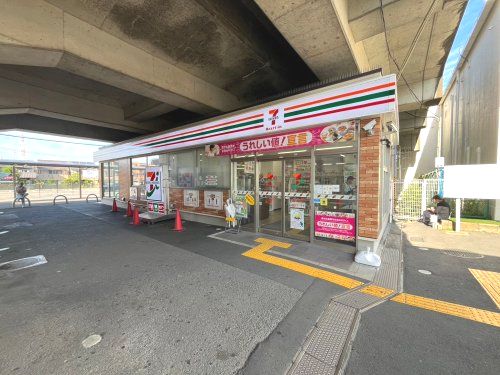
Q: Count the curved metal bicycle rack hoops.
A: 3